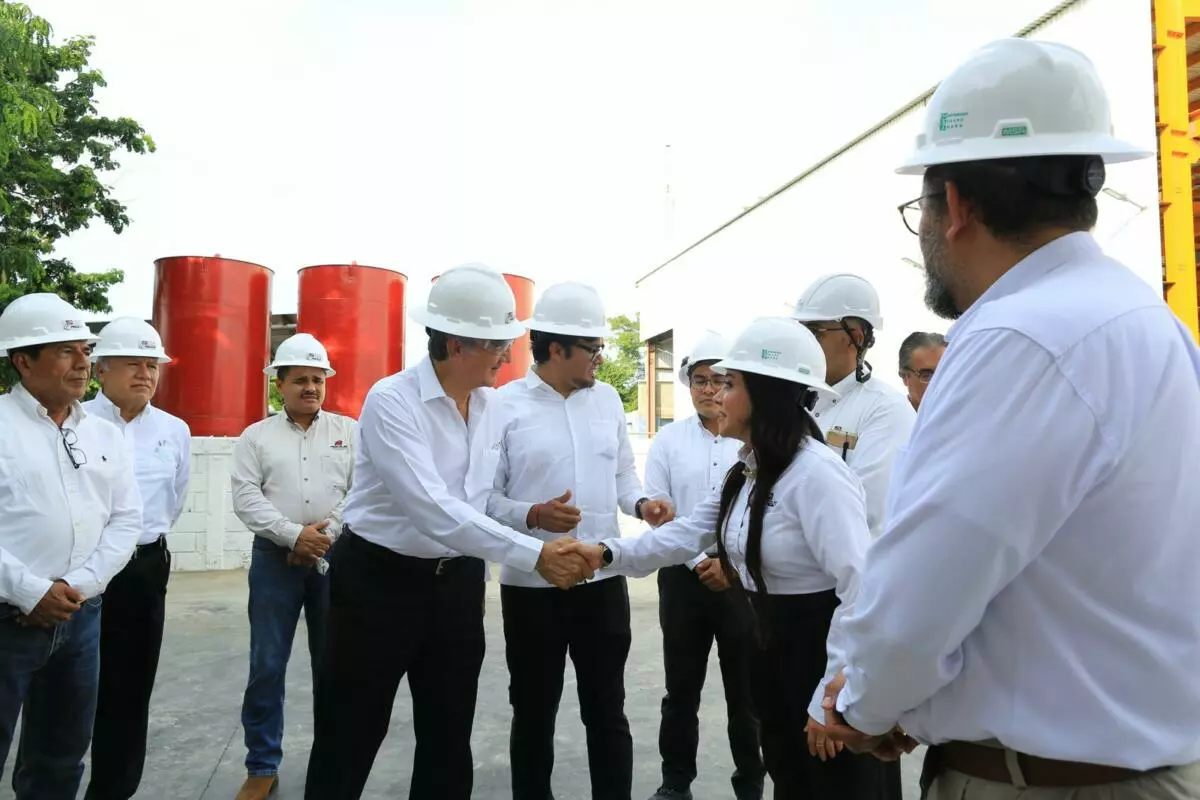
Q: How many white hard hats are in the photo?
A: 9